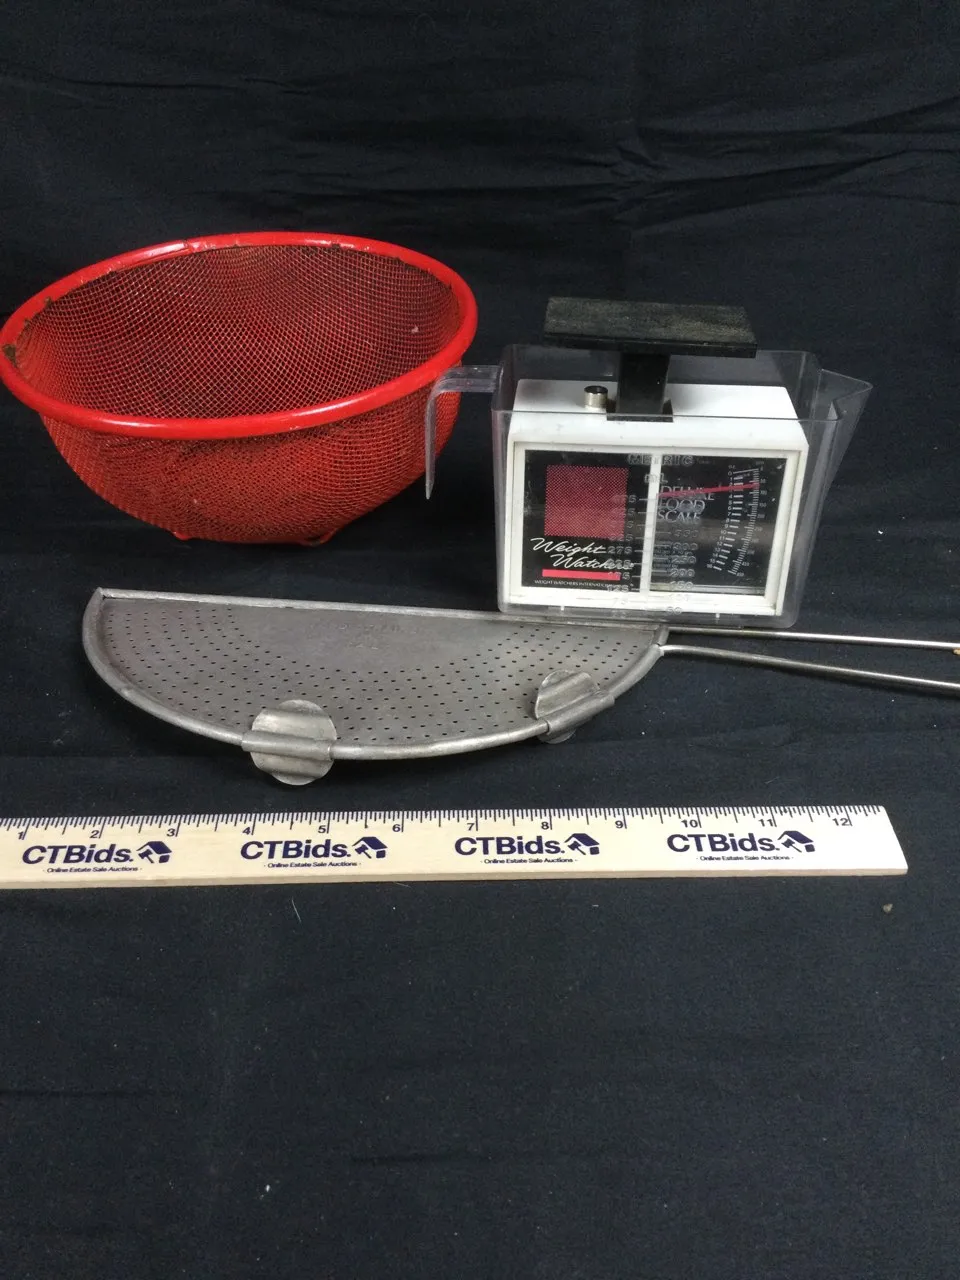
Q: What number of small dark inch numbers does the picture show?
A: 12